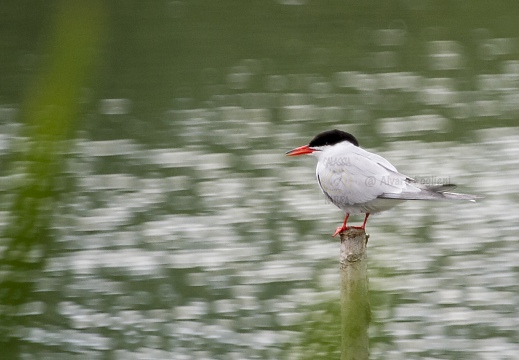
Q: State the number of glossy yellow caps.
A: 0